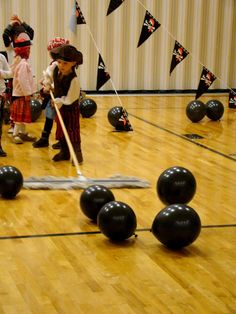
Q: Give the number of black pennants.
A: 8